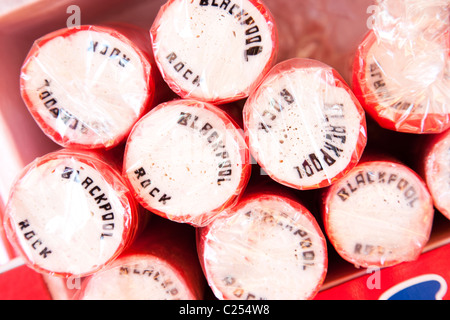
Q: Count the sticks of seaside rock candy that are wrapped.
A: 10